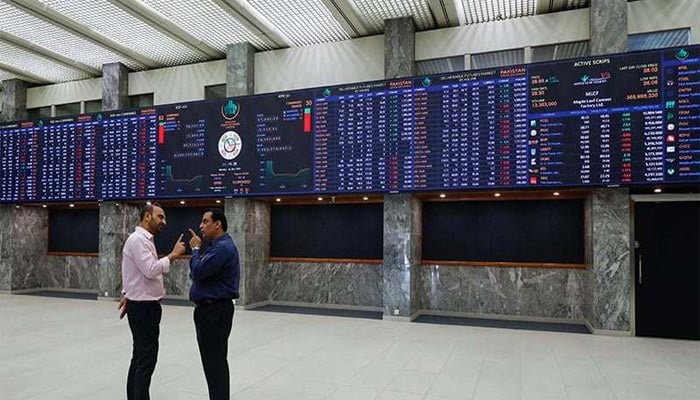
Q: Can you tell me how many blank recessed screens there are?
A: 4